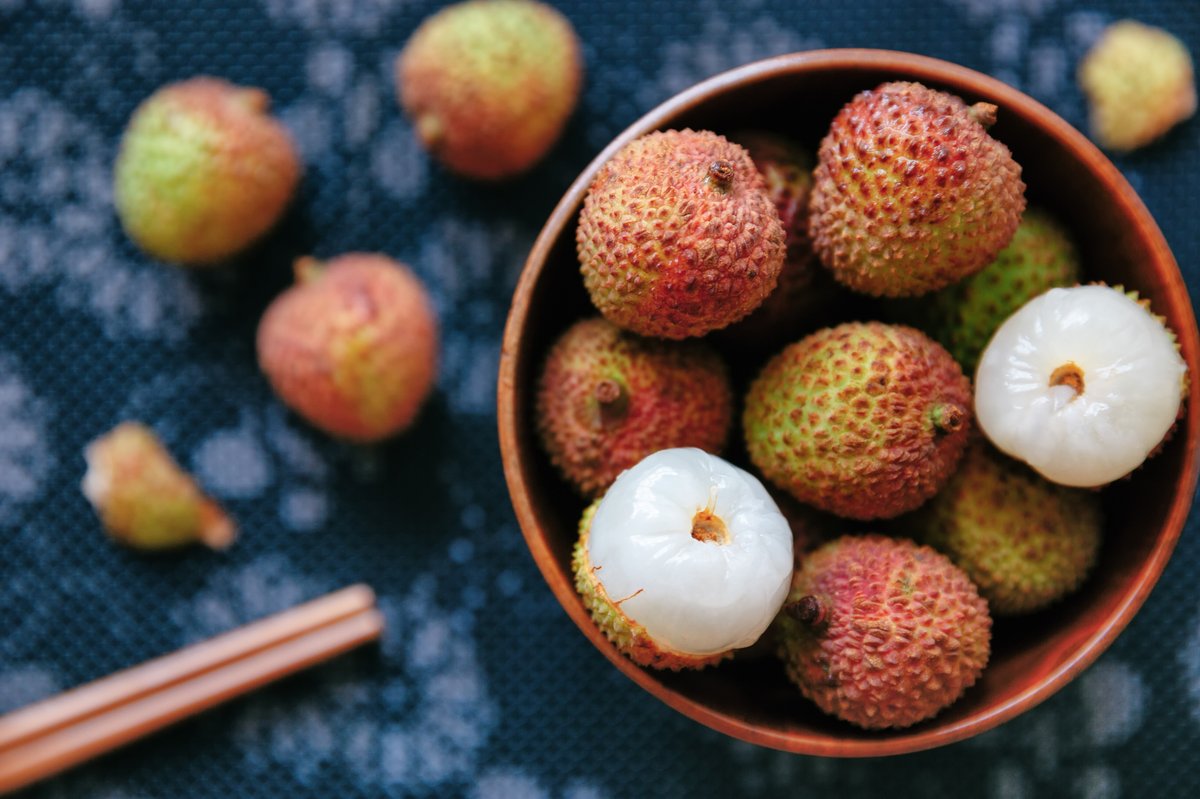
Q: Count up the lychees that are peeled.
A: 2